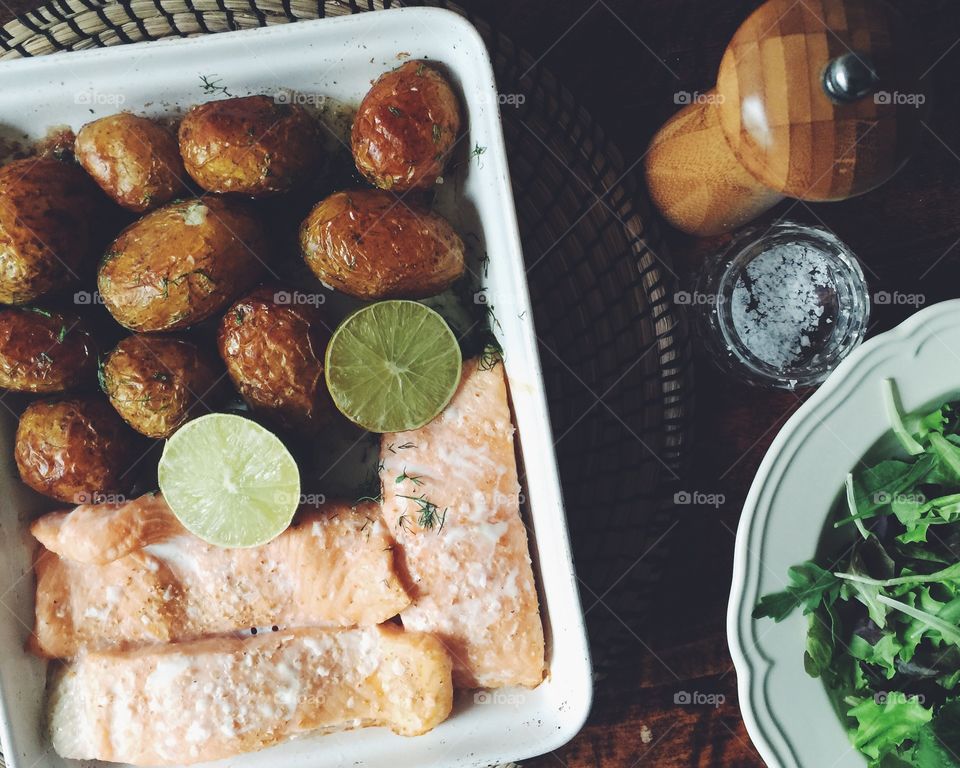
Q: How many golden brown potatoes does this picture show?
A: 10